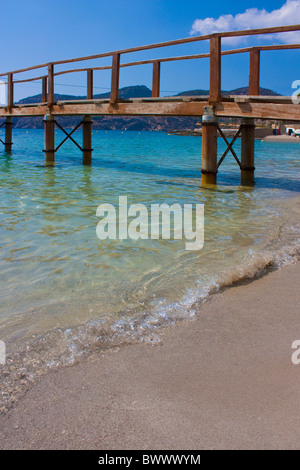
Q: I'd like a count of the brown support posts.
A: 5